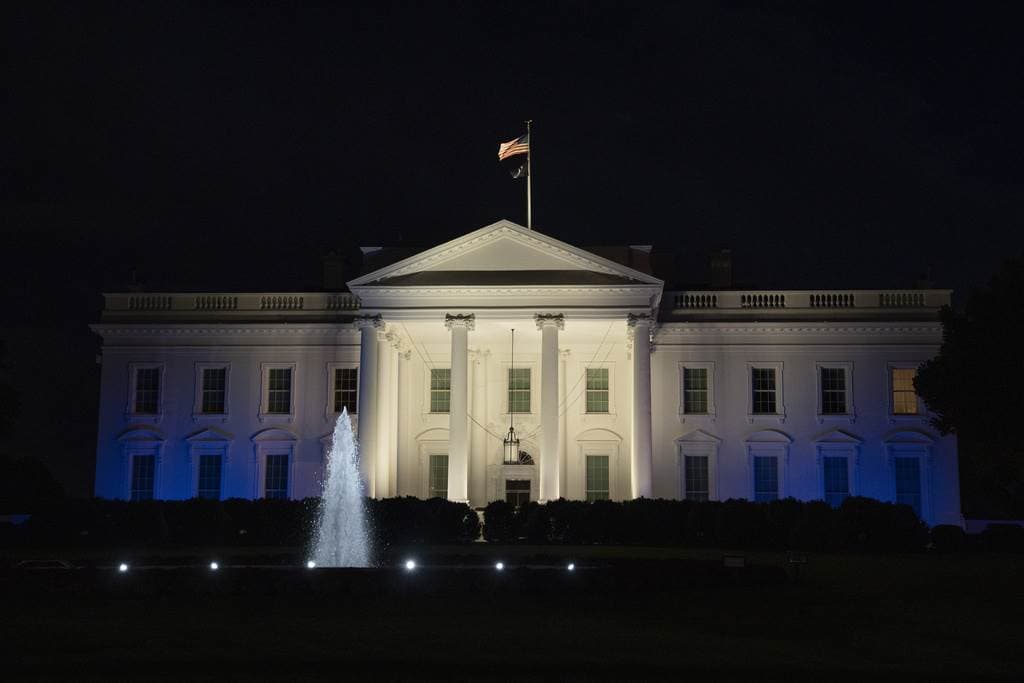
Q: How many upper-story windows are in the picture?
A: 11